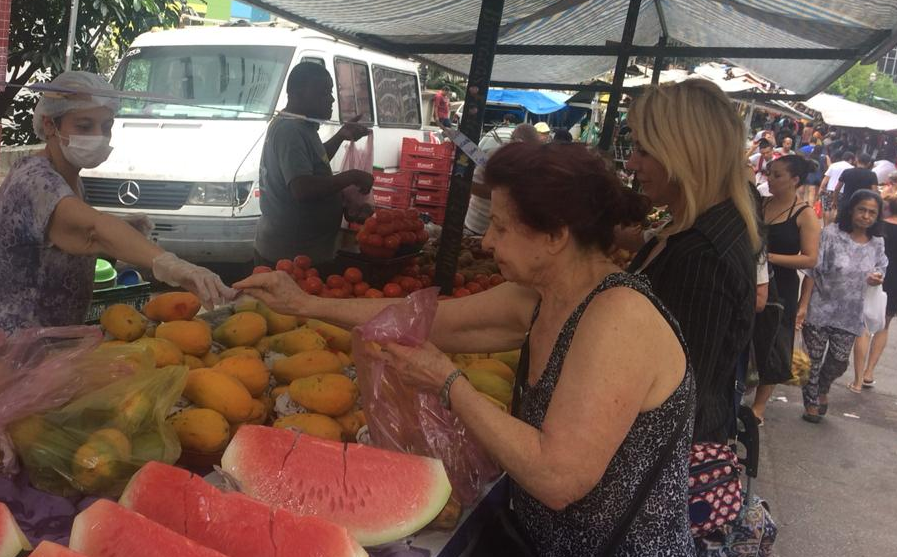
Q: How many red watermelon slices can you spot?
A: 5